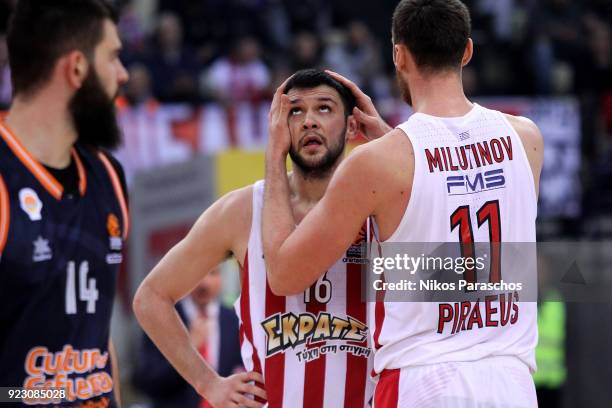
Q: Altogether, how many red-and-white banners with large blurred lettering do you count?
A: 1